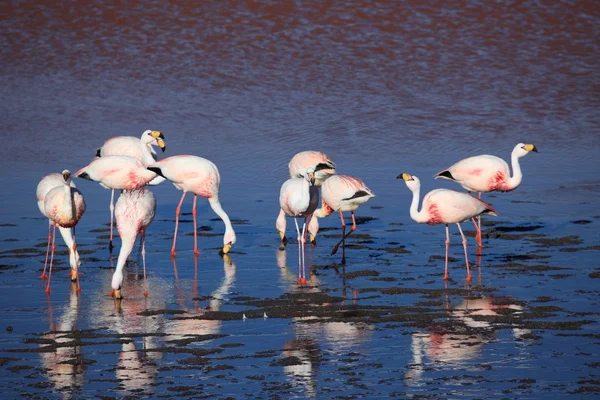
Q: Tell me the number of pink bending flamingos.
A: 5